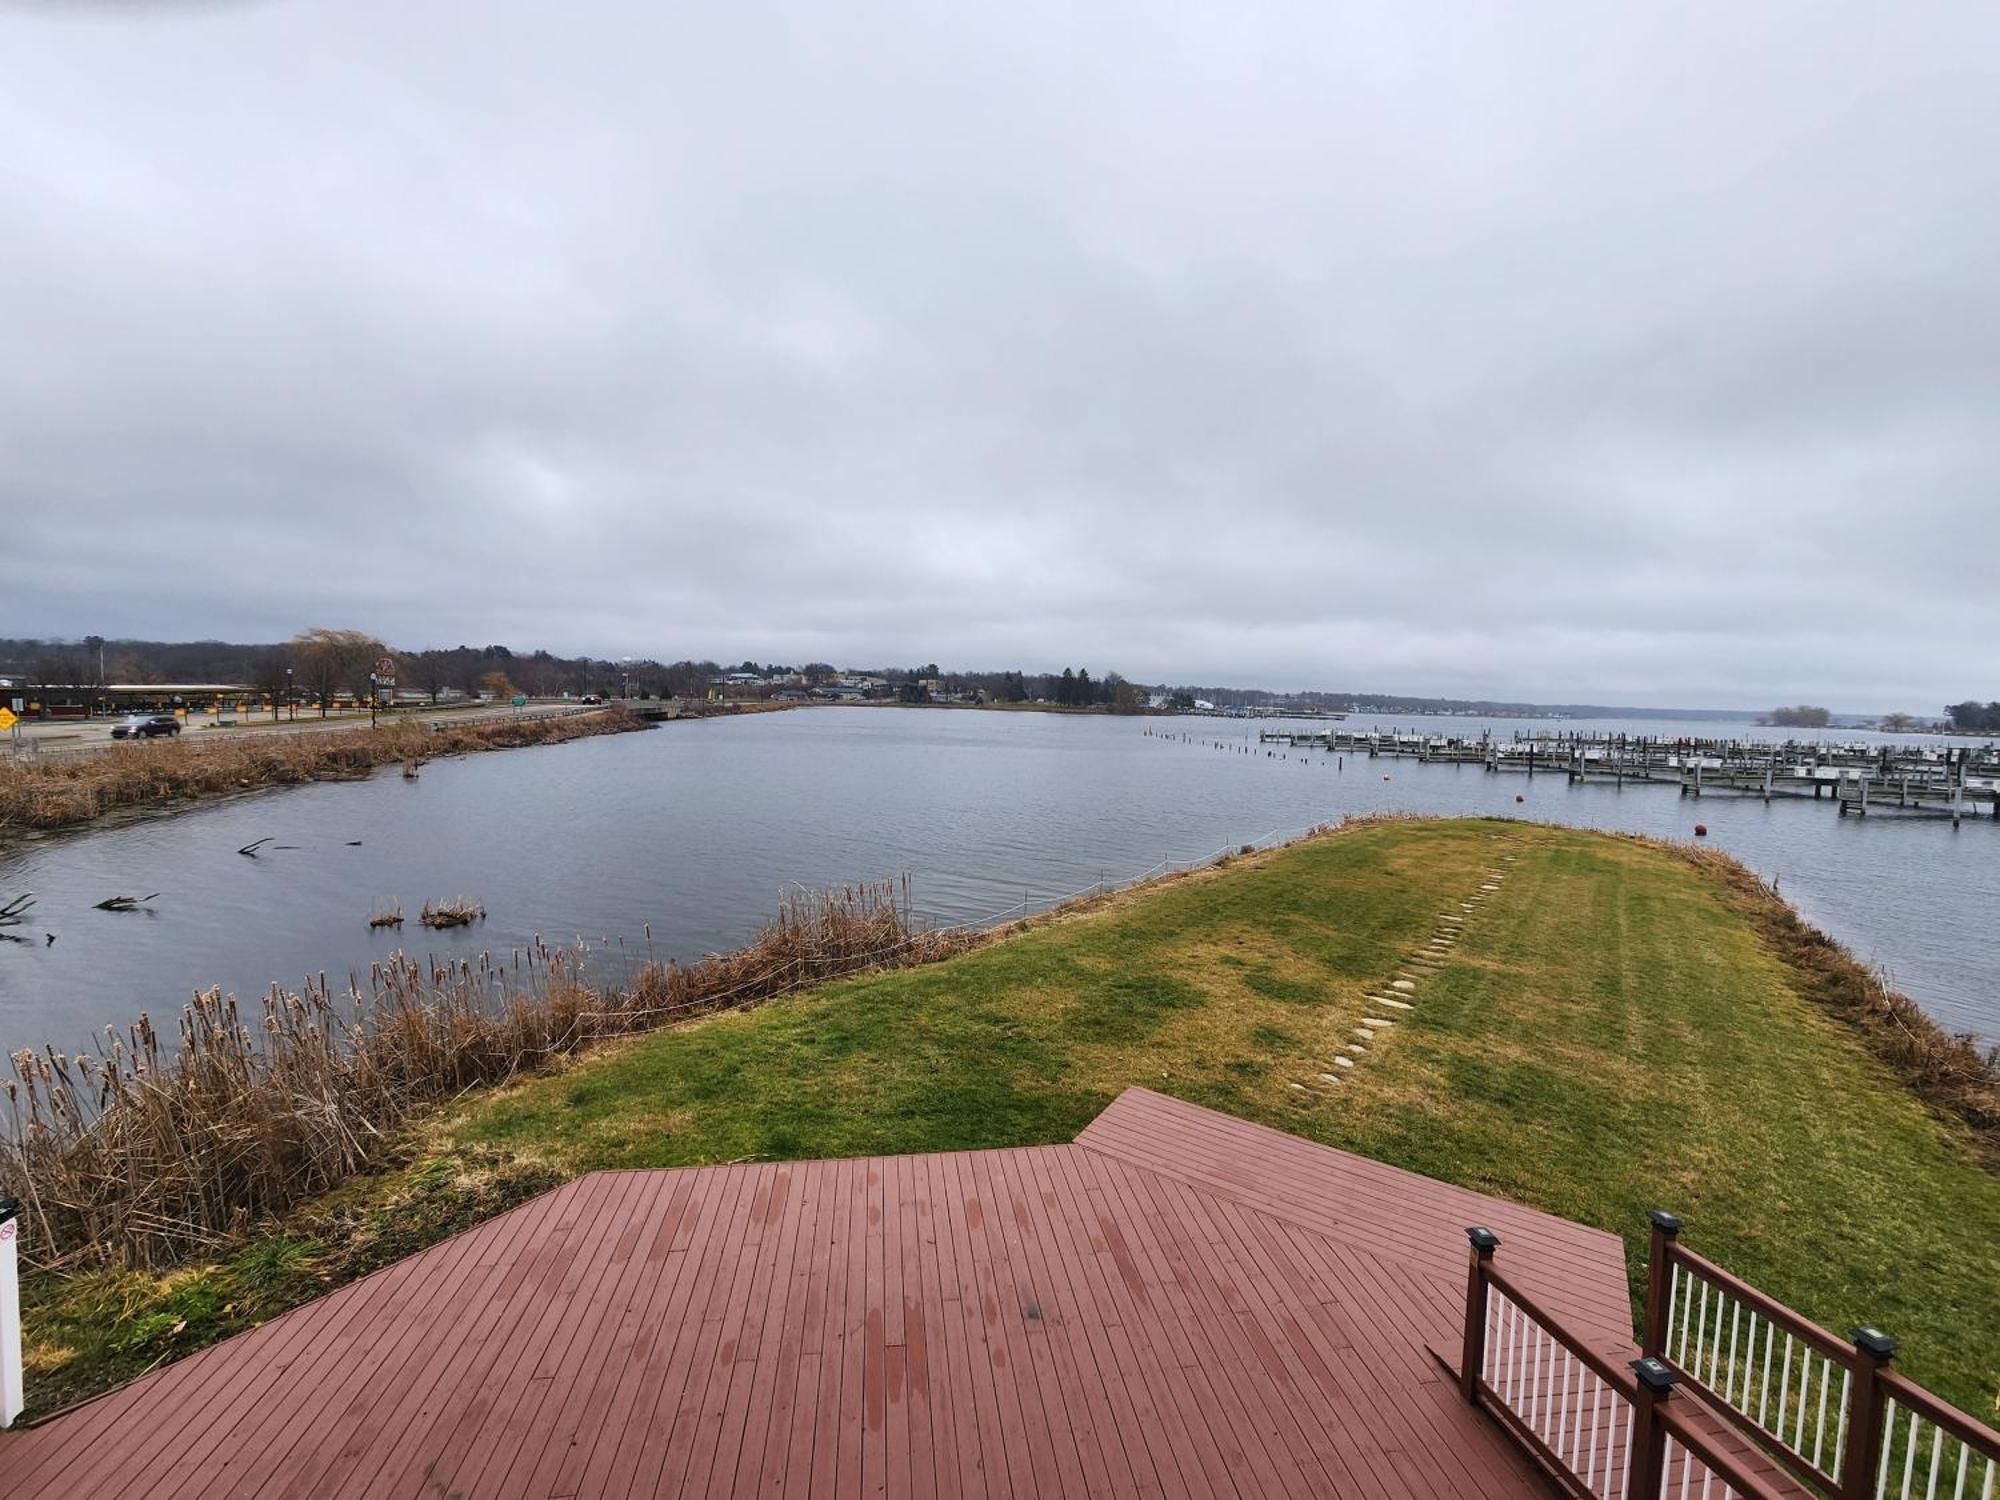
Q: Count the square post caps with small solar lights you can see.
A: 4